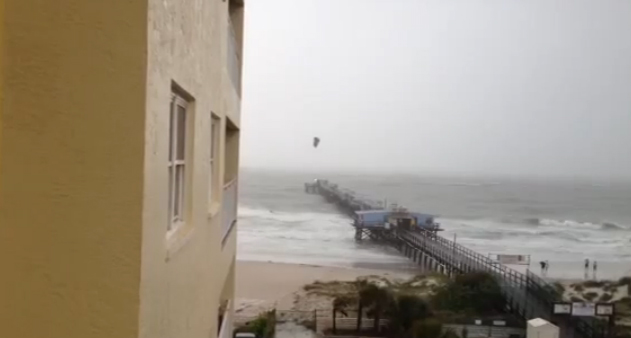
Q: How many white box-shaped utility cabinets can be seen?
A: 1